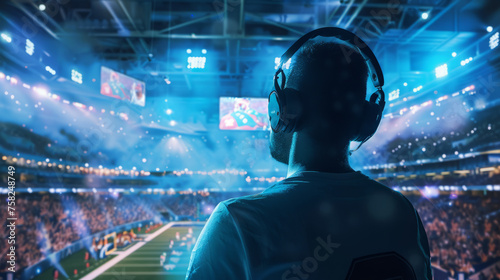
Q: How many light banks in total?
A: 7